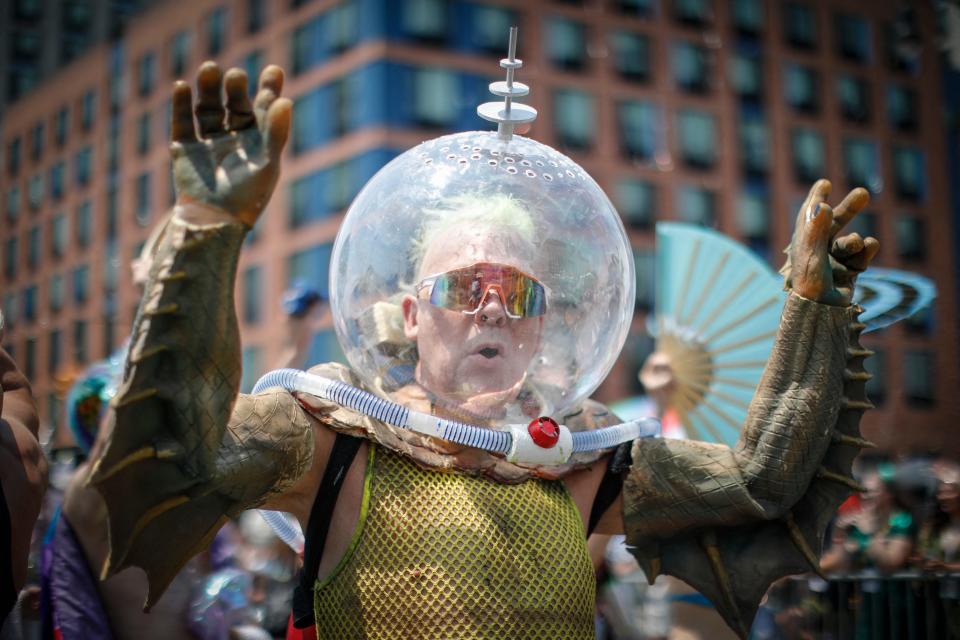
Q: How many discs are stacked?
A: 3